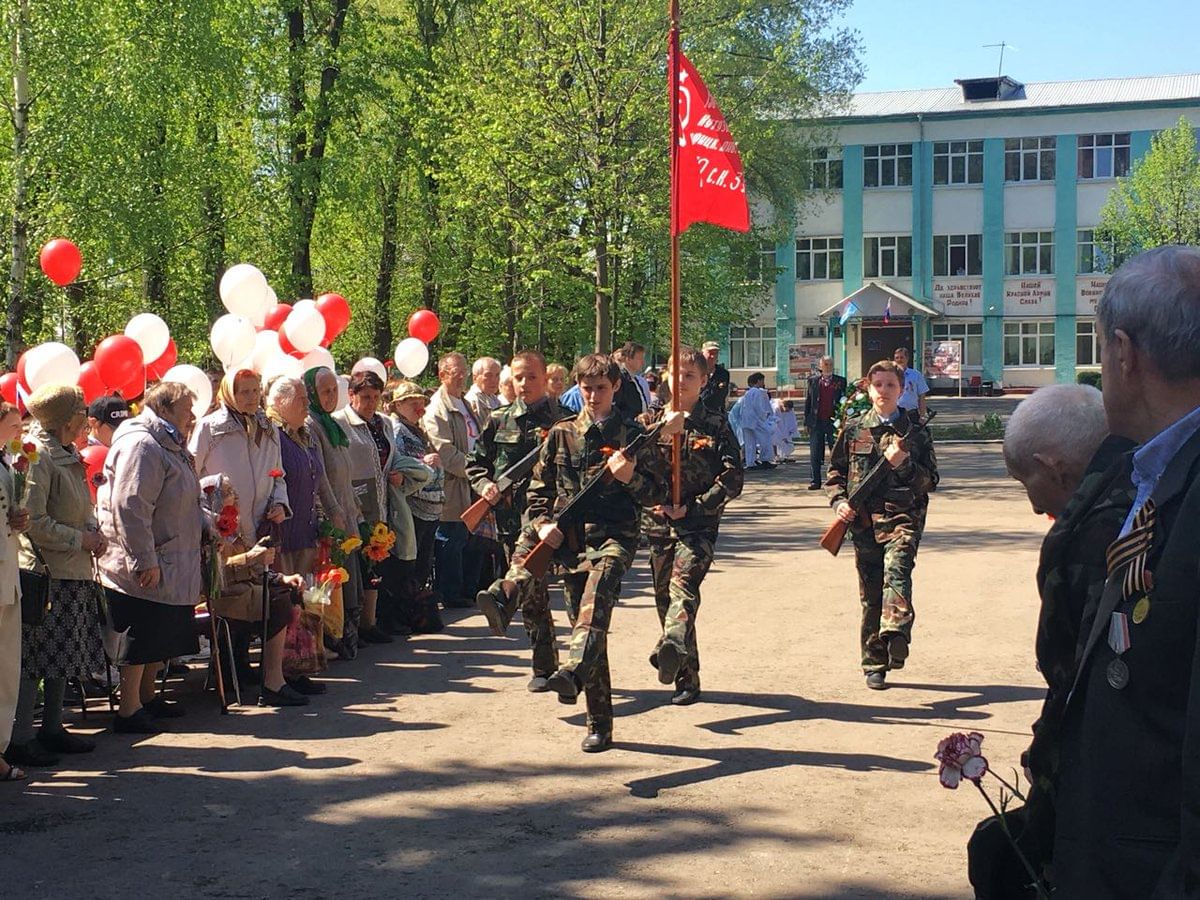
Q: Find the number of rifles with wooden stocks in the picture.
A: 3